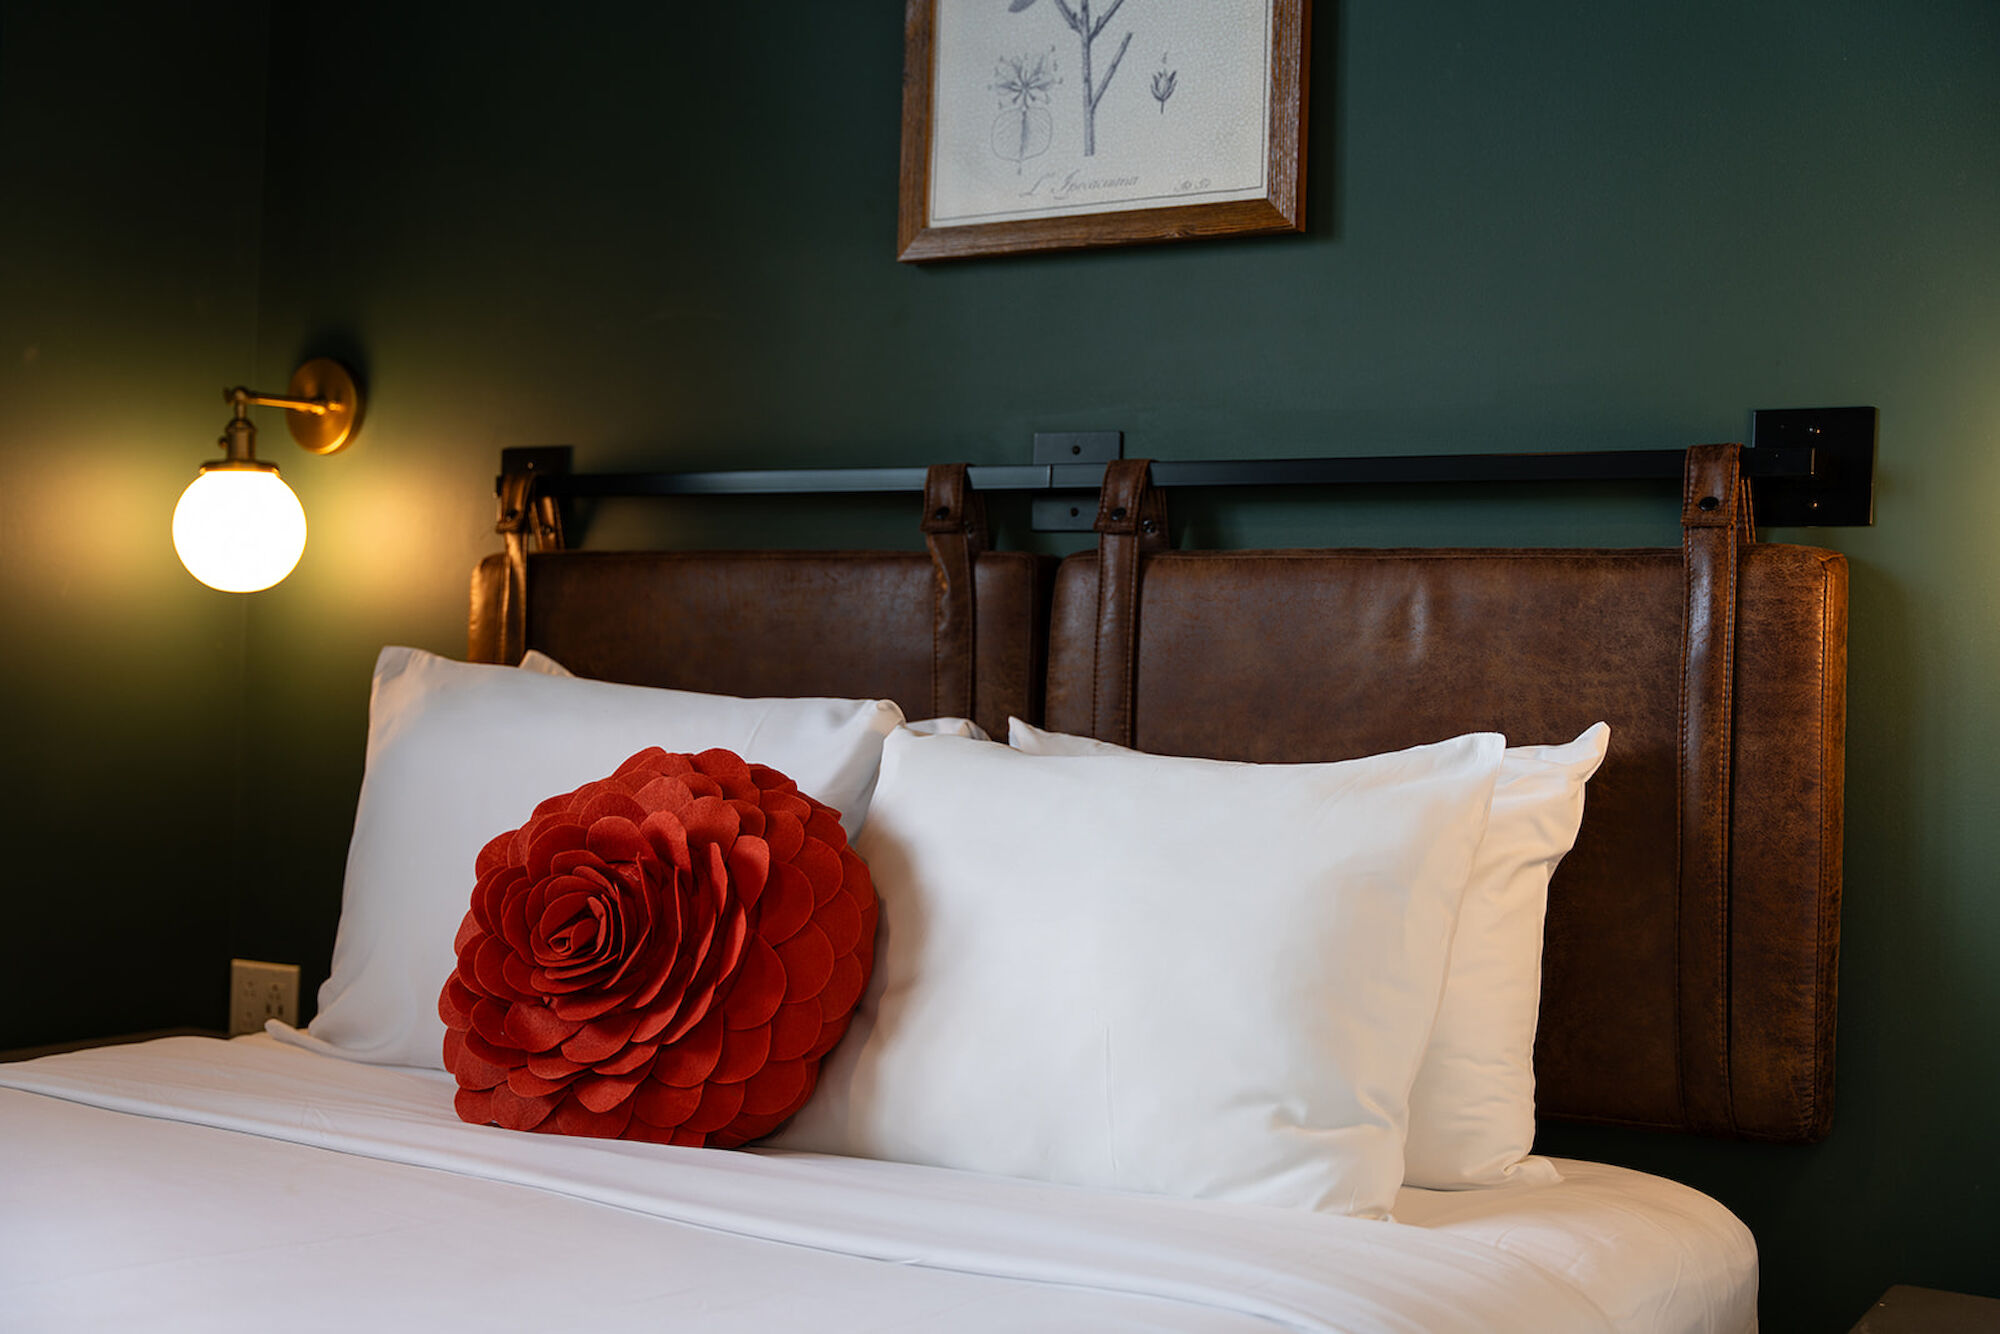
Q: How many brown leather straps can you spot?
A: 4